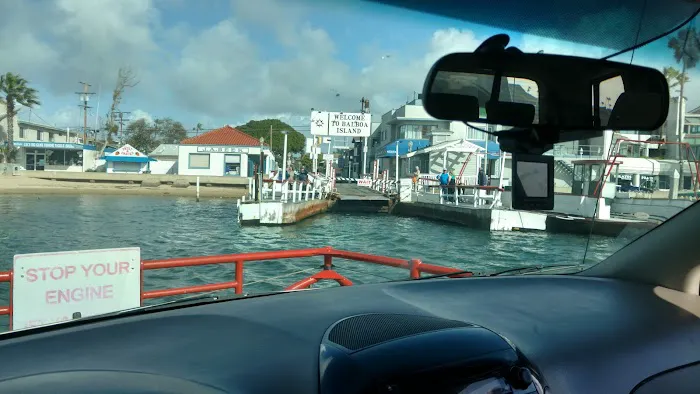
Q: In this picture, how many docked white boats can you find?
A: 1